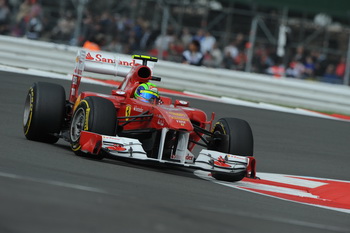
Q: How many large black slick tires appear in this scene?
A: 3